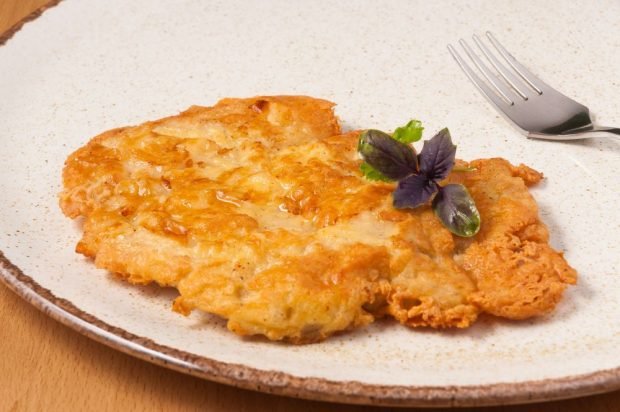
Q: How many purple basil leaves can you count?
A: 4